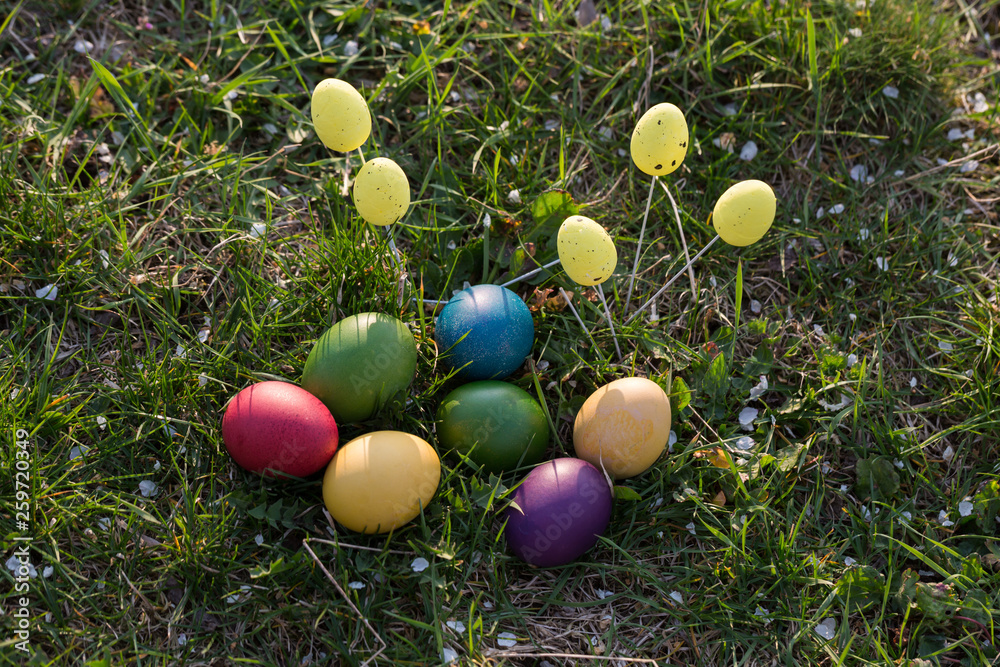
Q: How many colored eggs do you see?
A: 12